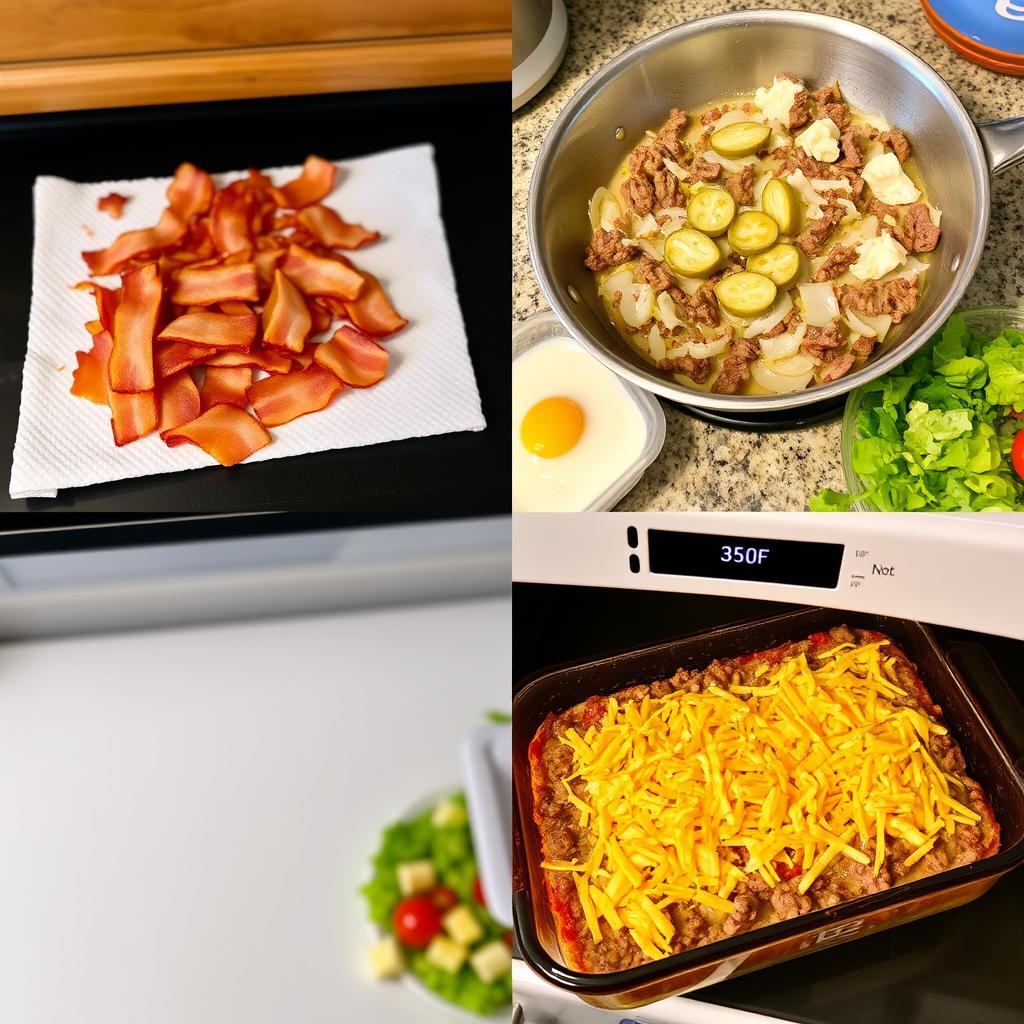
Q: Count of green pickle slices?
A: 7